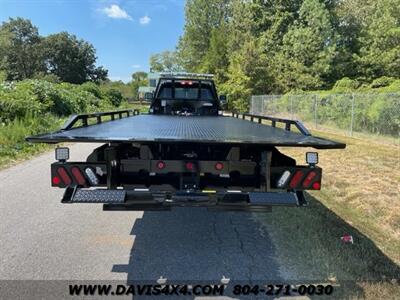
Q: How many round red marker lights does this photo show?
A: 5